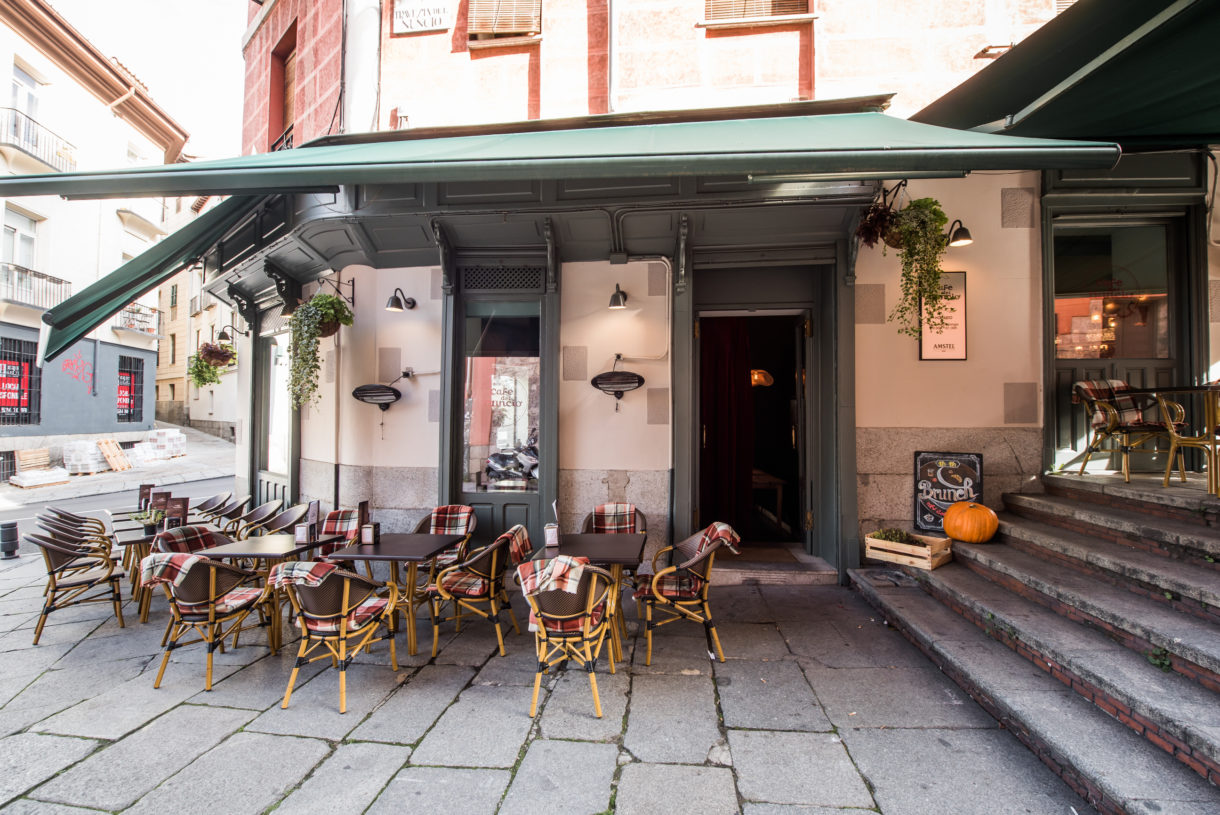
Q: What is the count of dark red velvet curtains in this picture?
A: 1